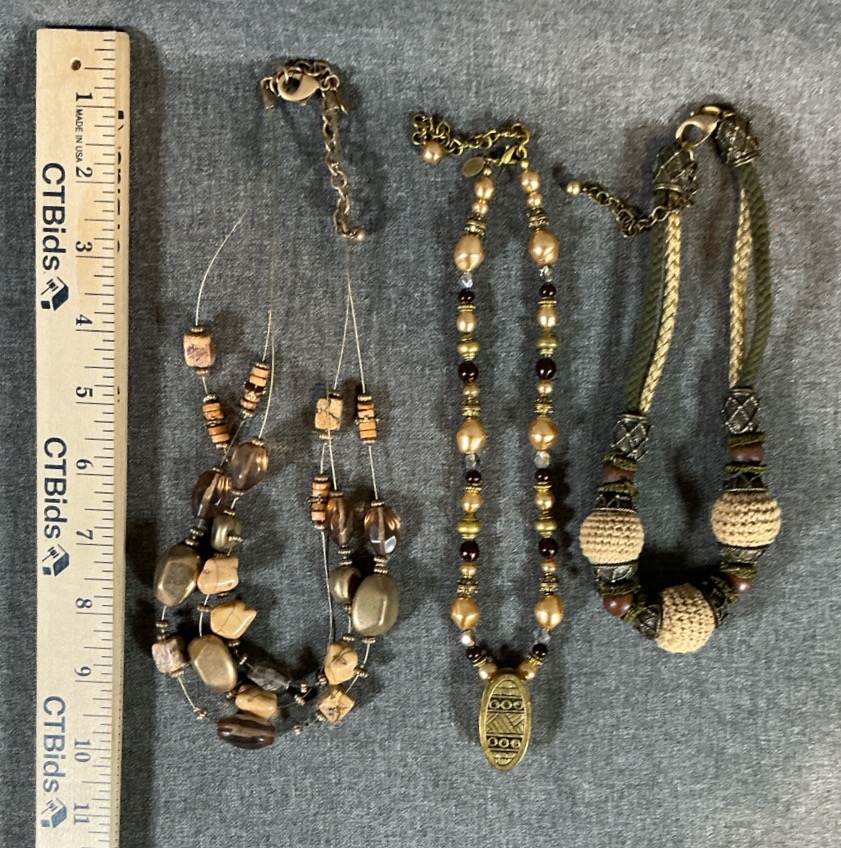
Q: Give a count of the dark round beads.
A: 10